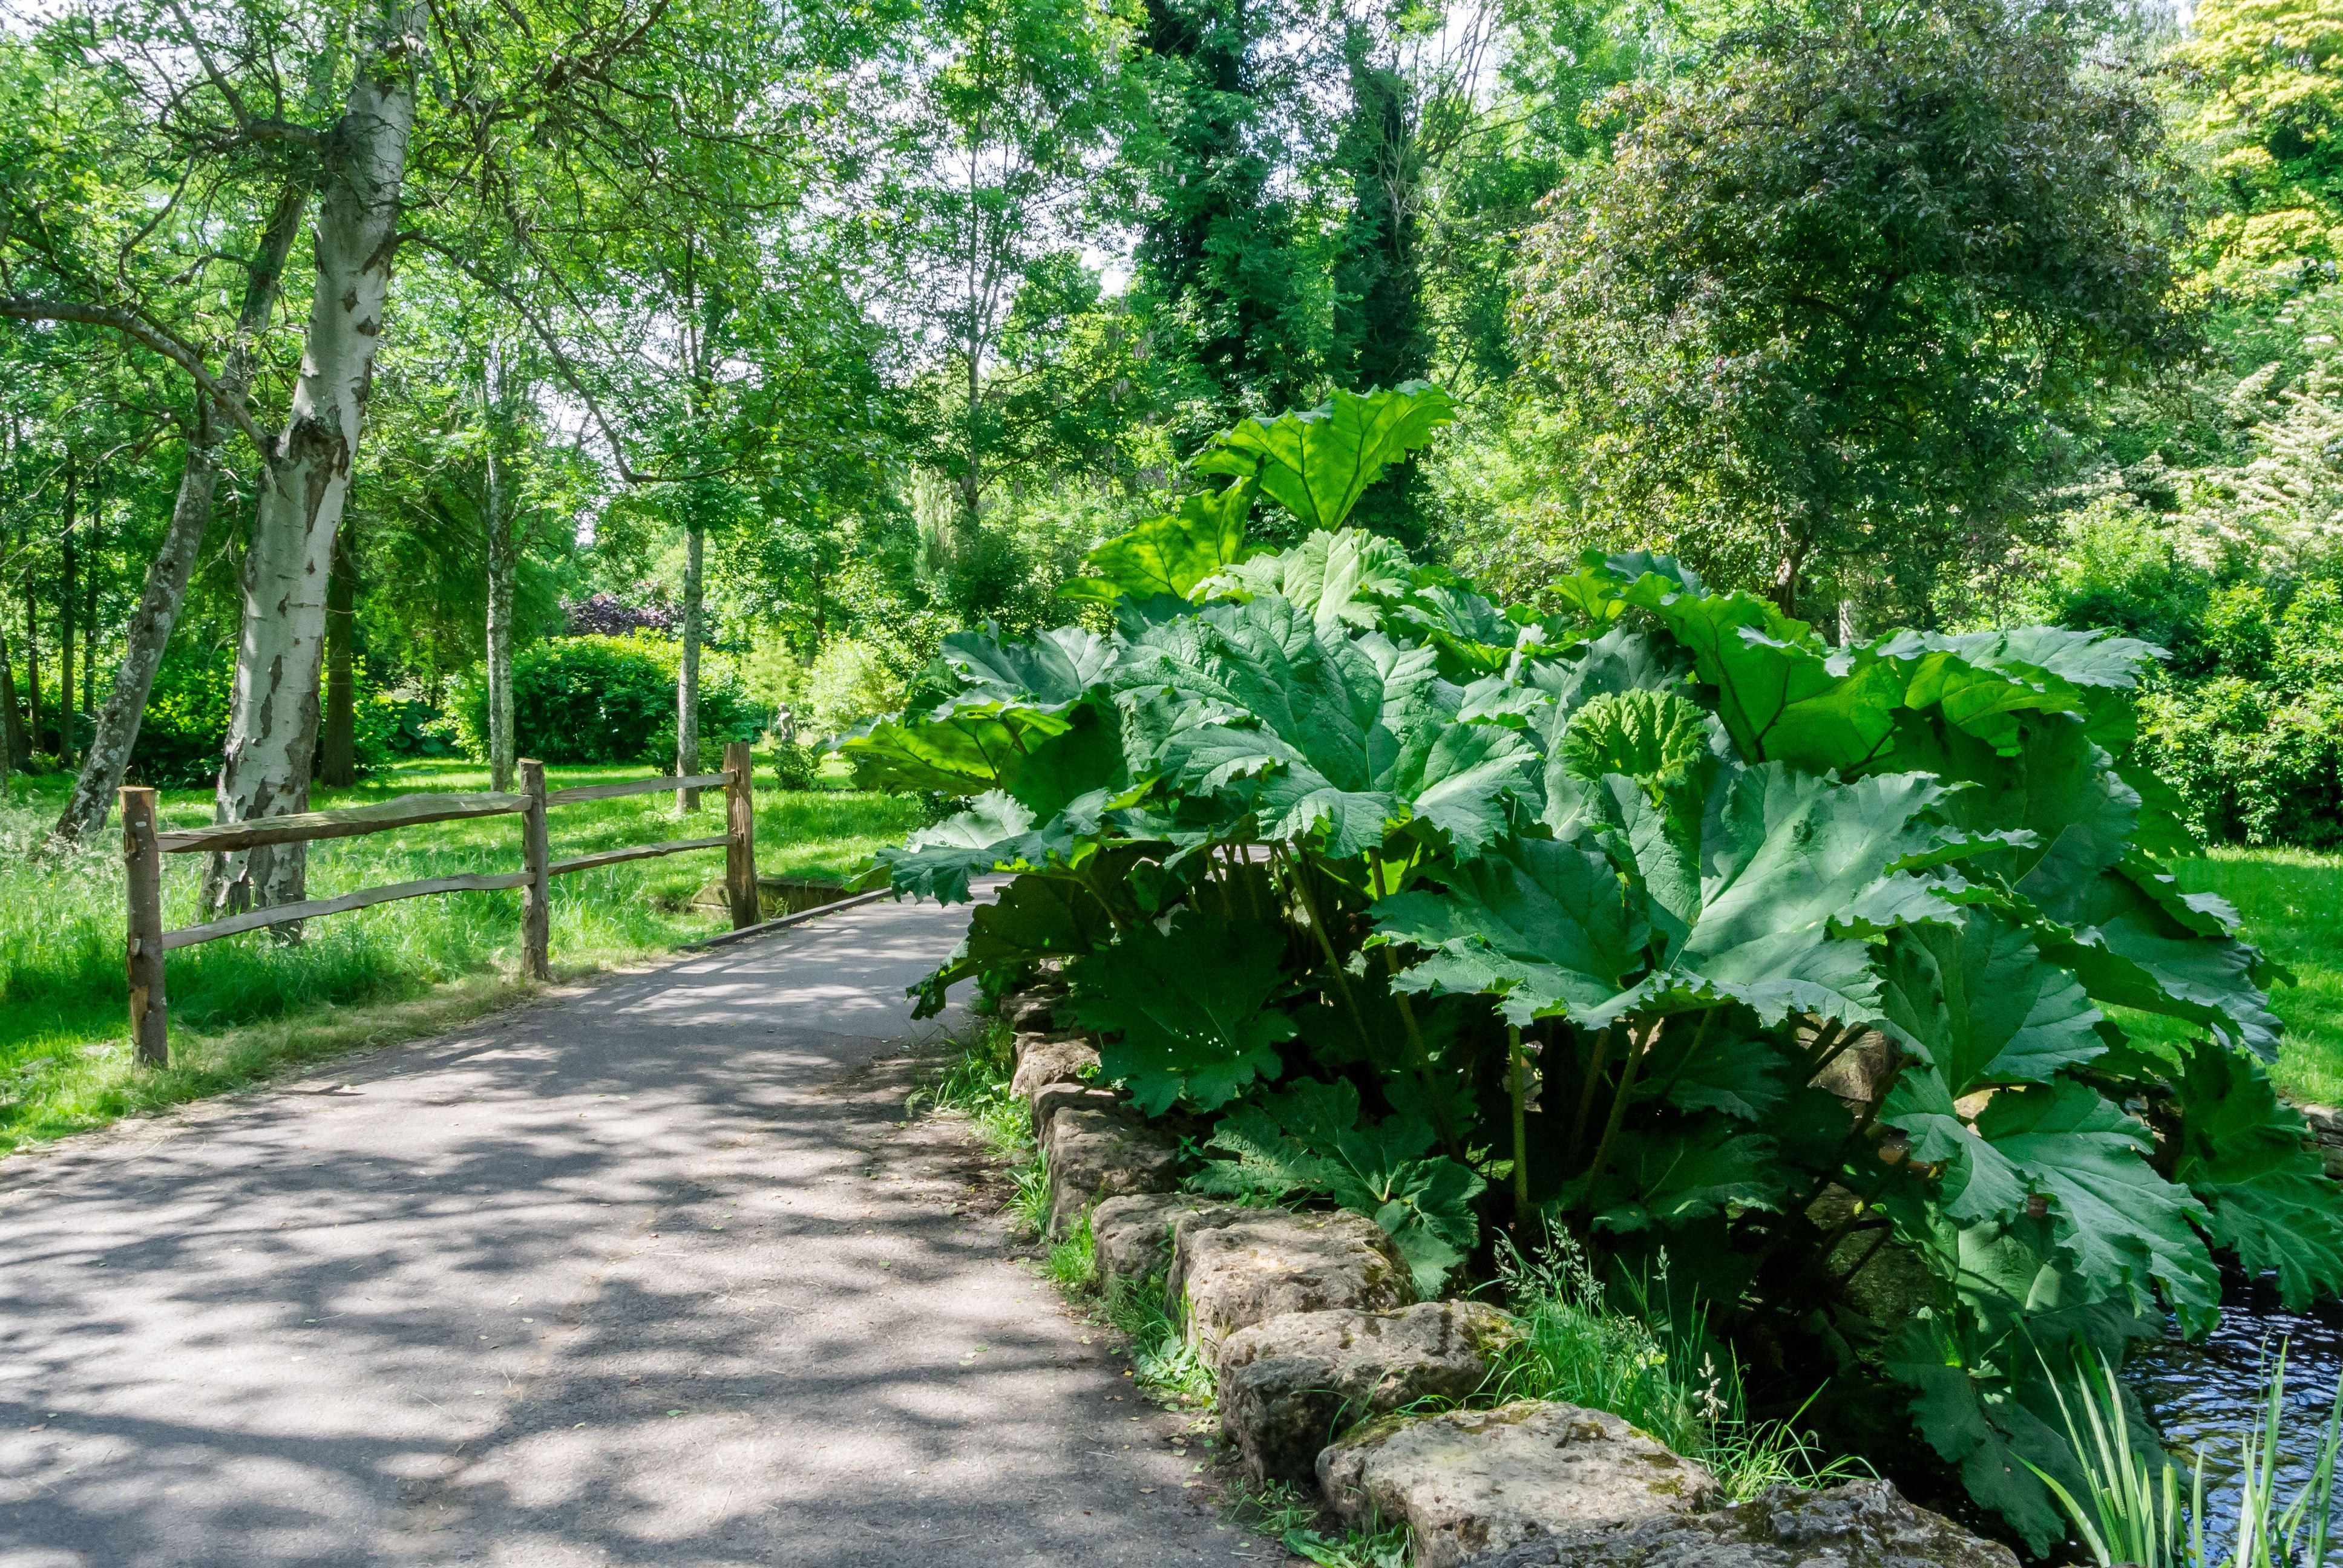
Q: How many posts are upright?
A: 3